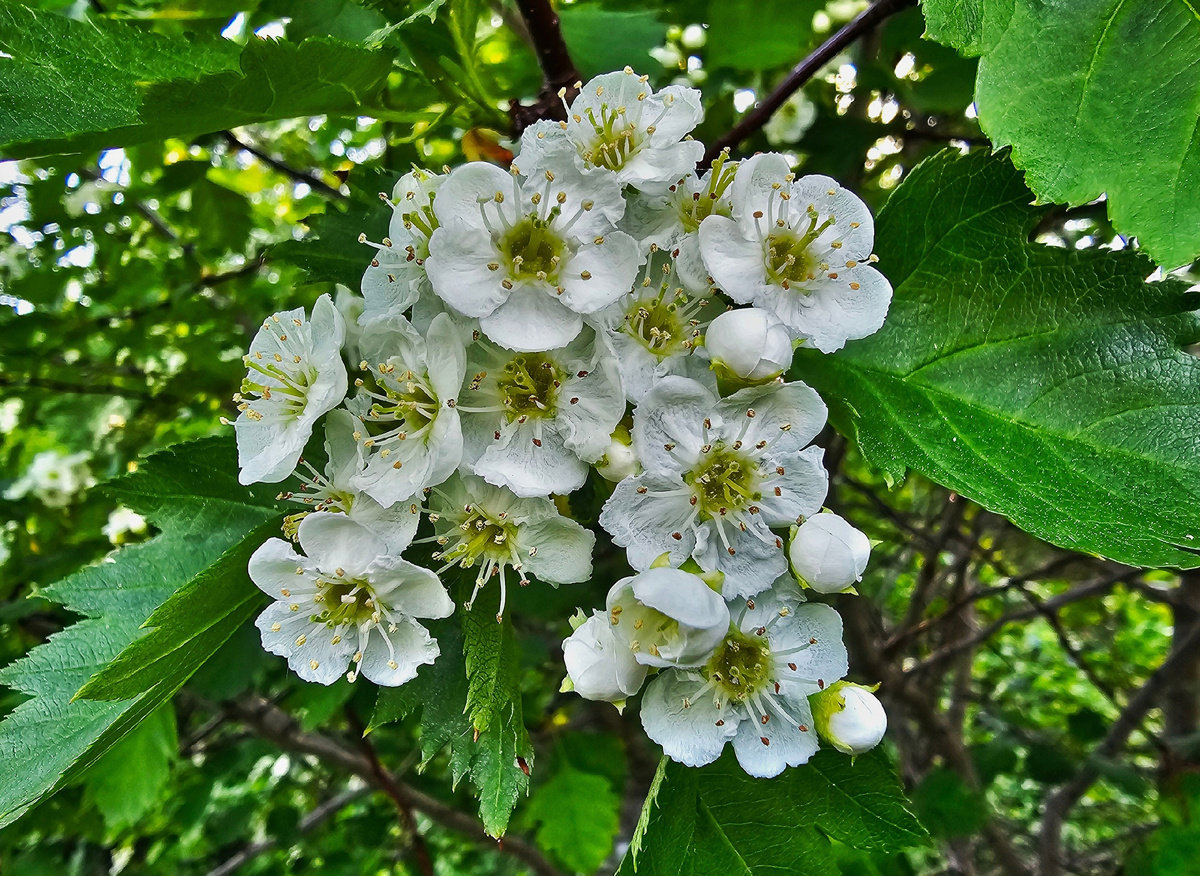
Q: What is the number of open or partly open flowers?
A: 15